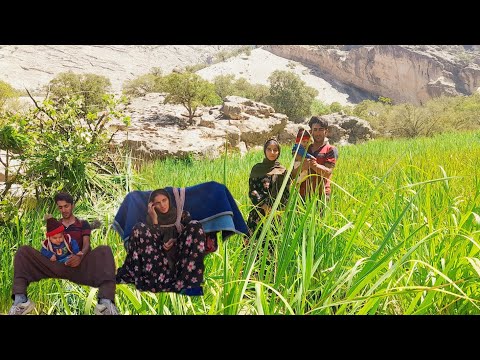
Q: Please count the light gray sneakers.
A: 2